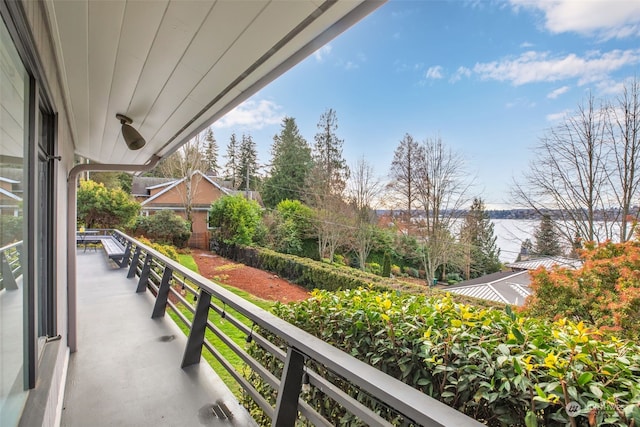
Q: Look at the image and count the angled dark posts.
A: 6